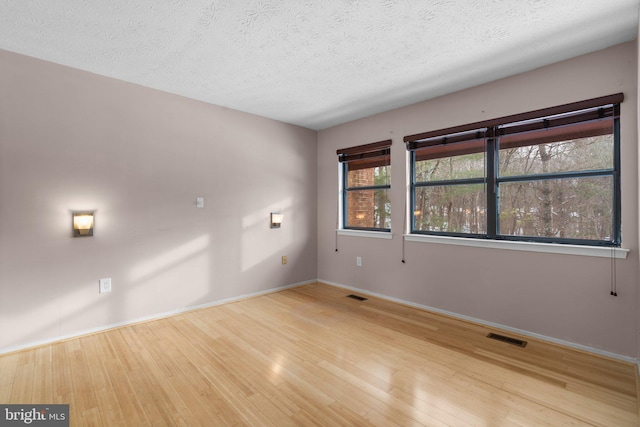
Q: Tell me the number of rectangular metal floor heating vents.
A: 2